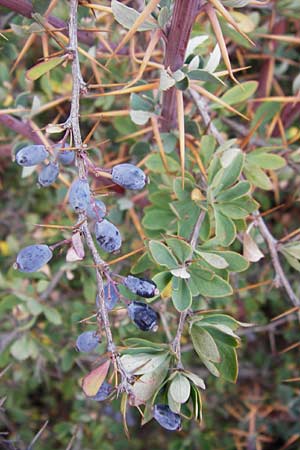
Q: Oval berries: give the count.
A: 14